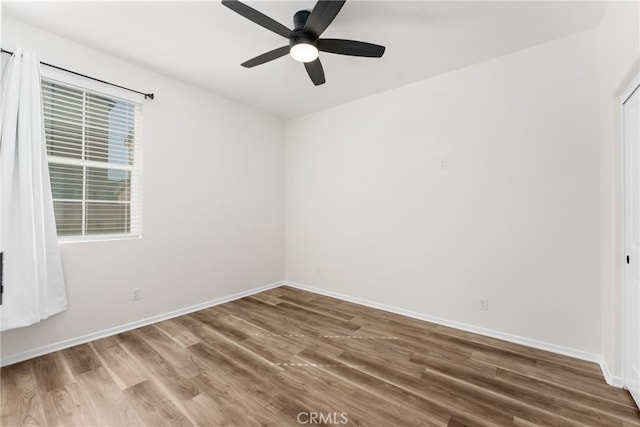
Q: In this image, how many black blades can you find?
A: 5